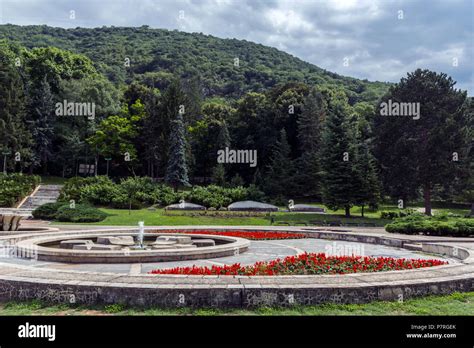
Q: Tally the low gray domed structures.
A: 3